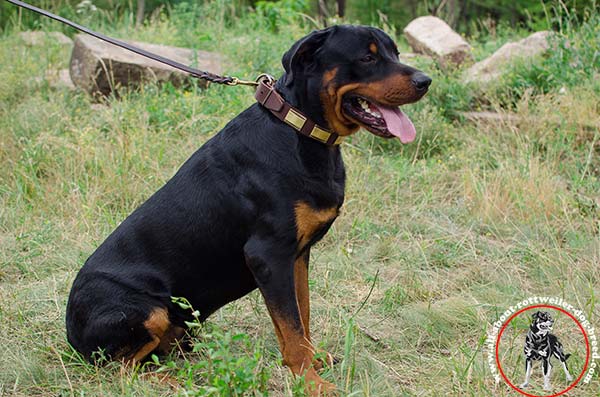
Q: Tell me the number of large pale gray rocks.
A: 3